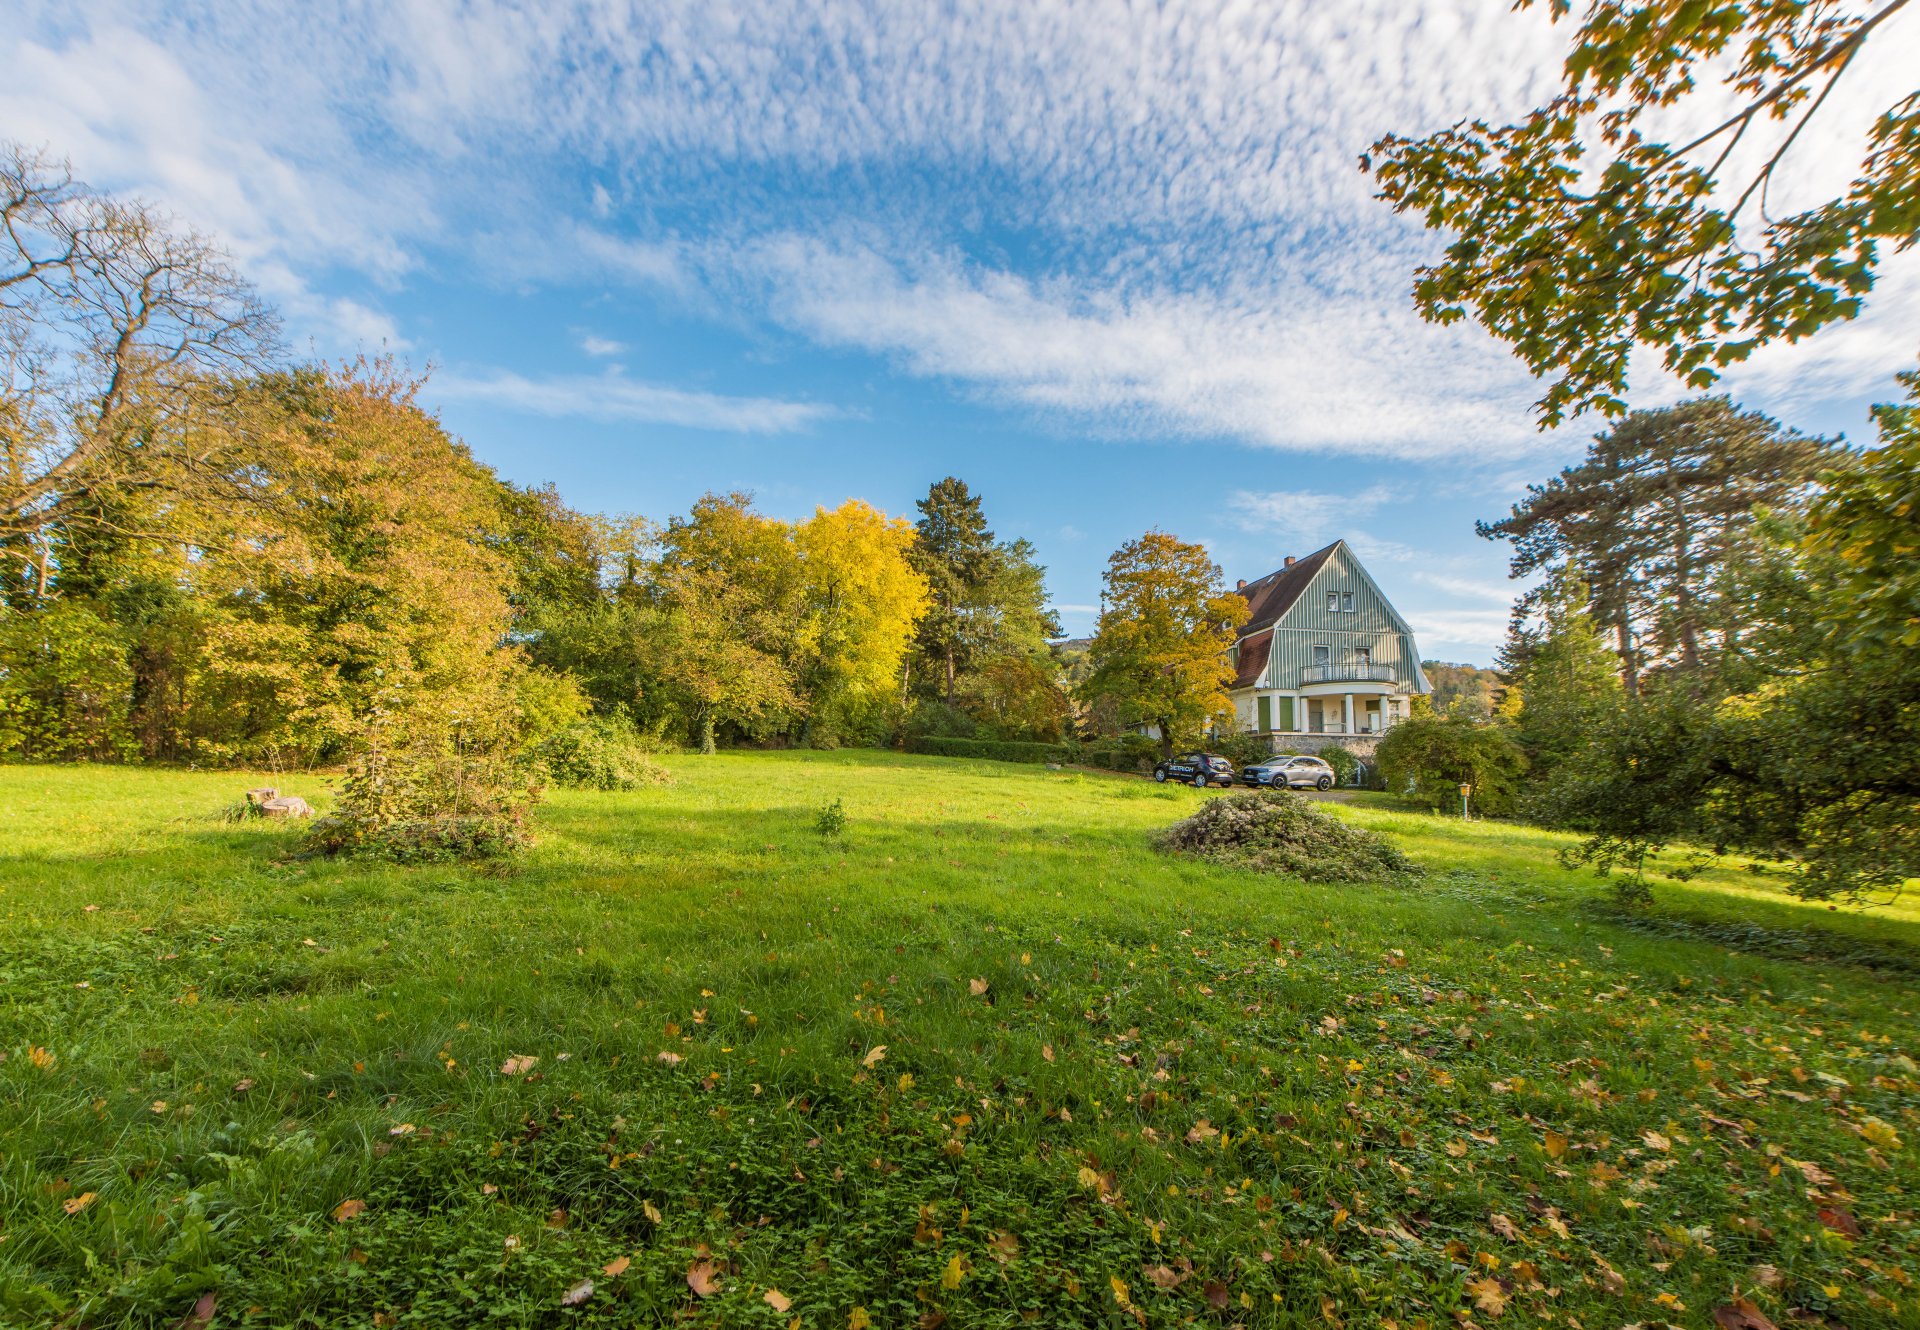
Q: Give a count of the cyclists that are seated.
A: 0